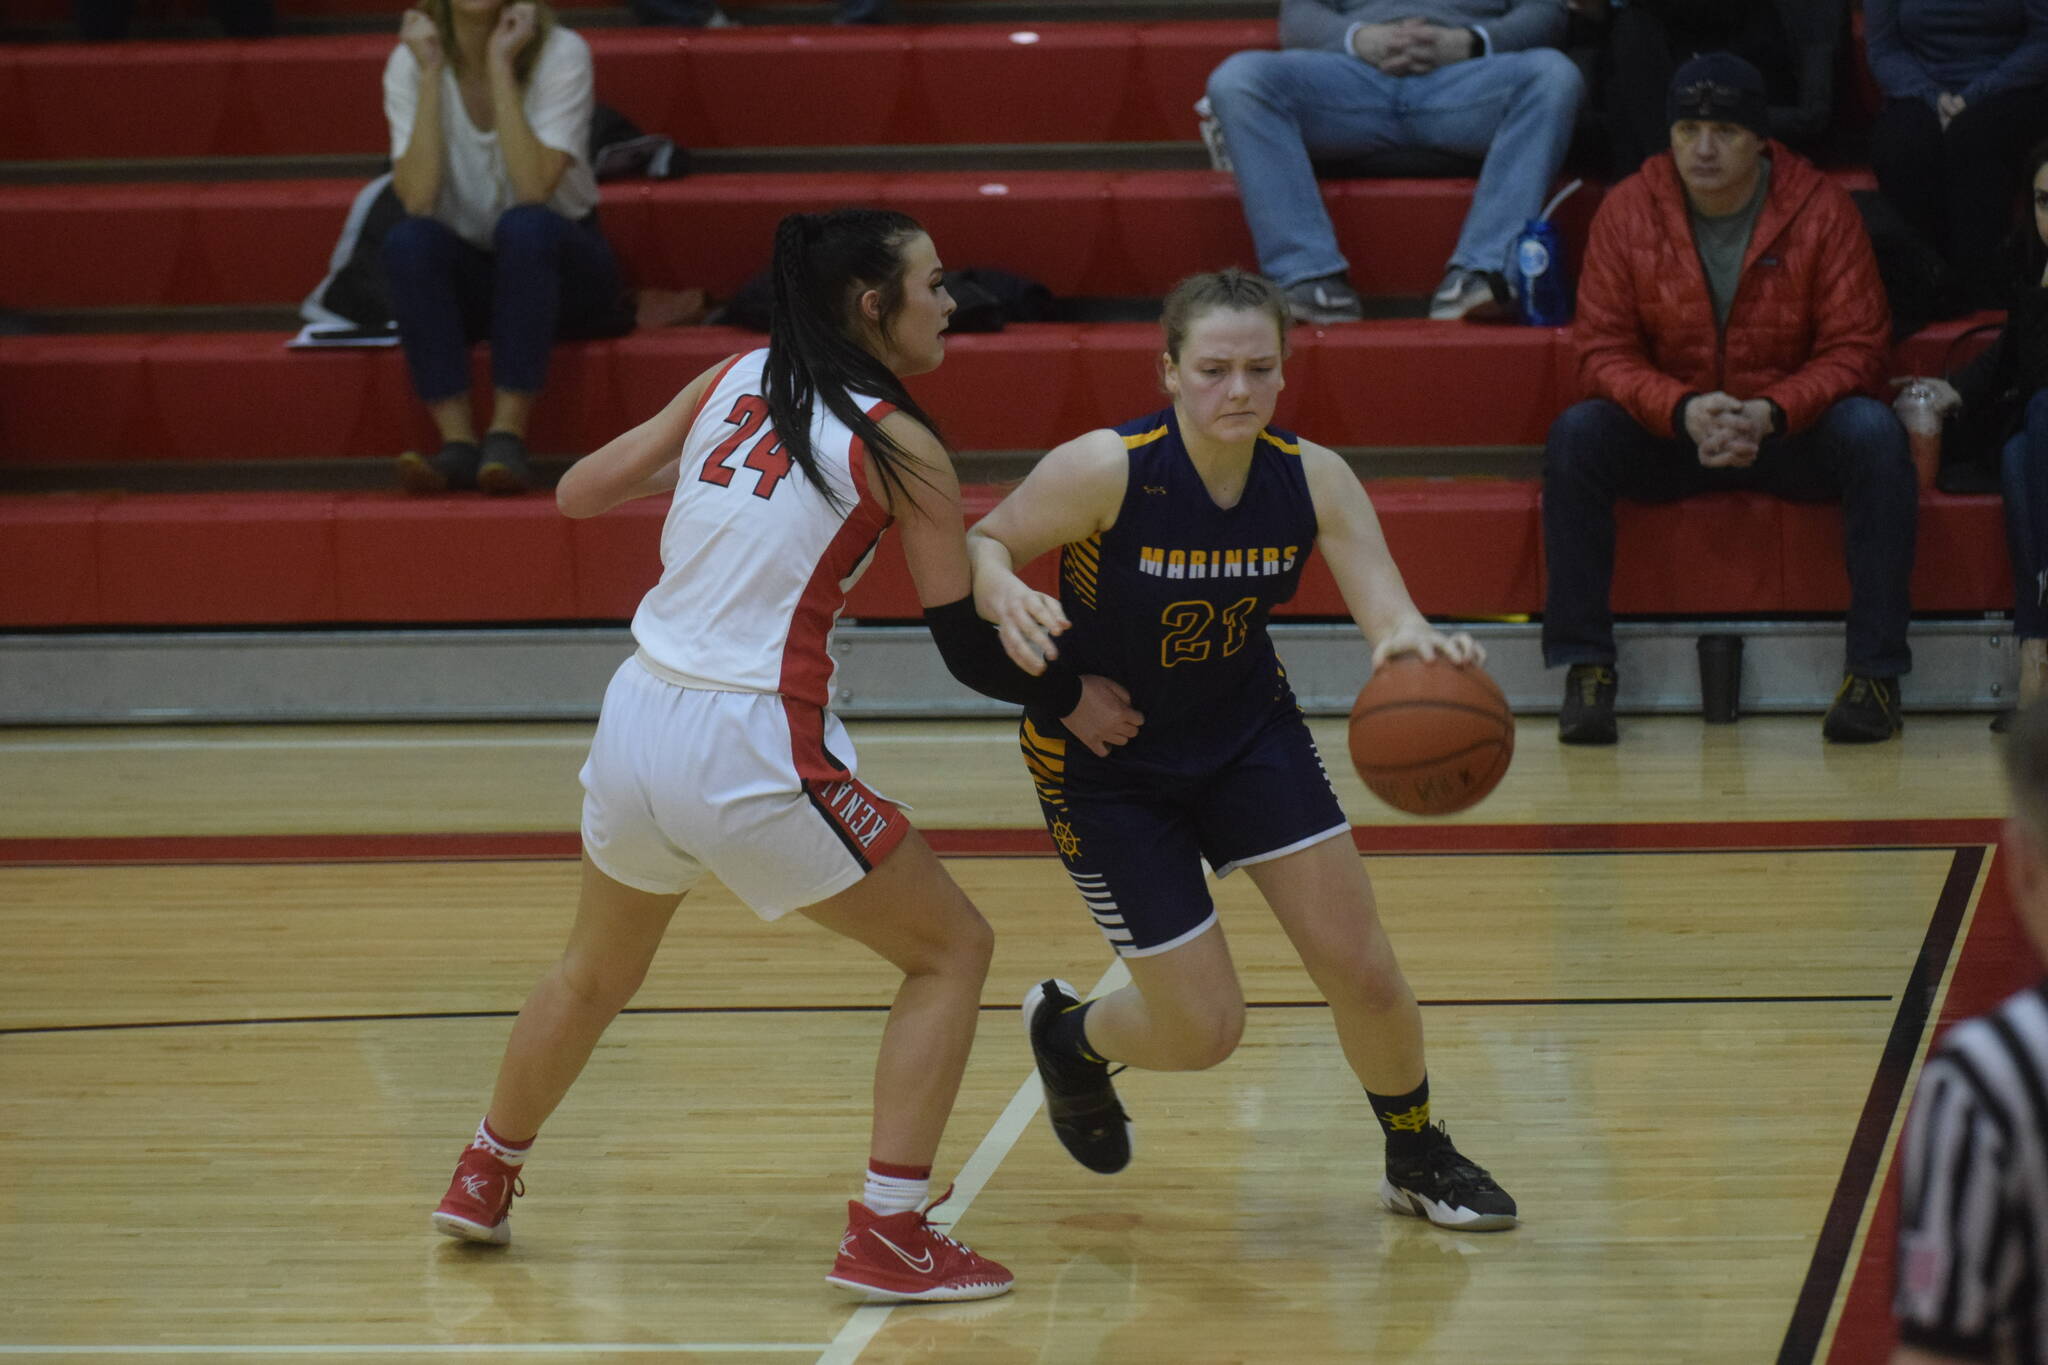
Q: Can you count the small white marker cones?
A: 0